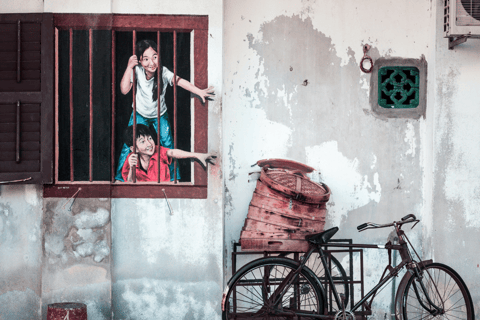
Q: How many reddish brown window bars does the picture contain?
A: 6